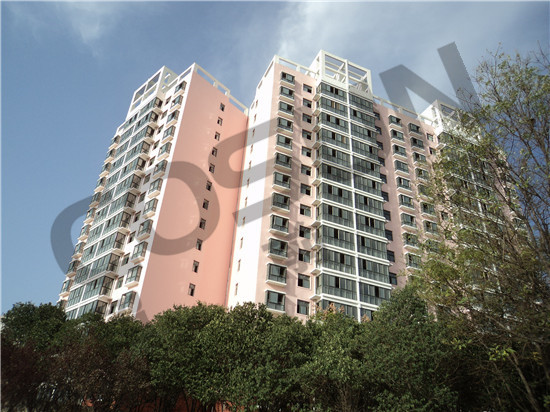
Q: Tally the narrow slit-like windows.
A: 11